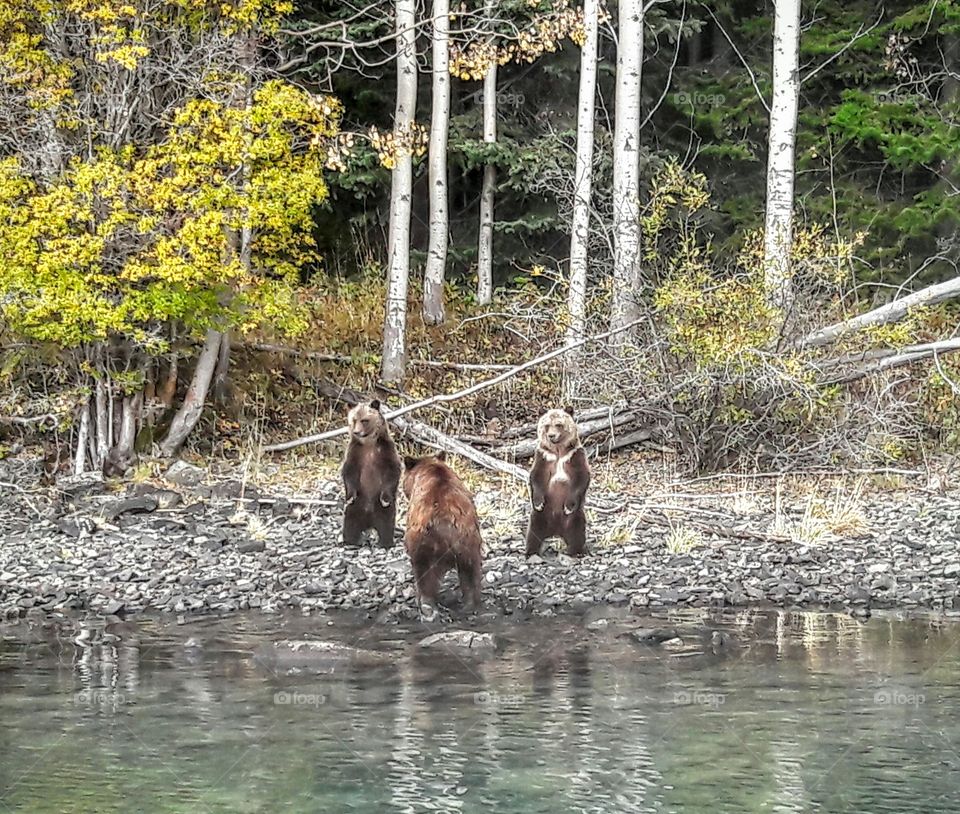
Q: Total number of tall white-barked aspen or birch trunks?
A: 6